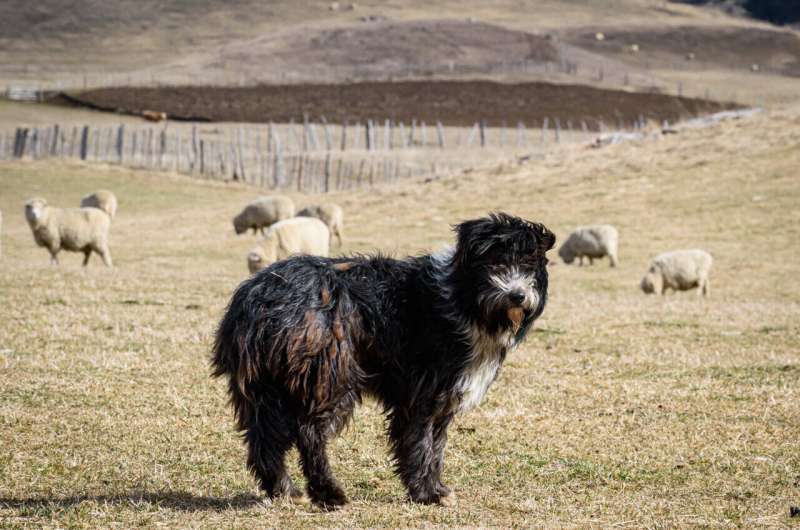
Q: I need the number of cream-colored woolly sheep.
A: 7